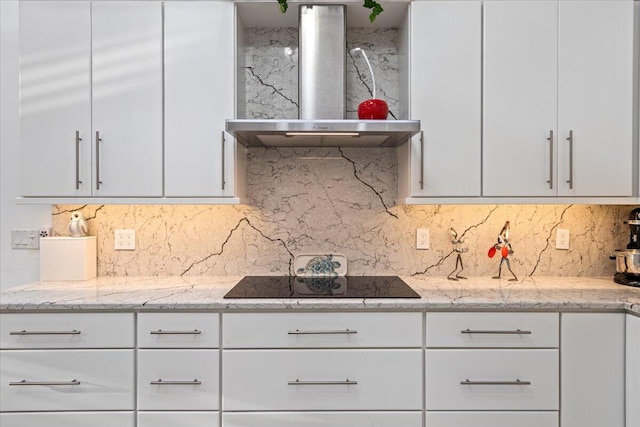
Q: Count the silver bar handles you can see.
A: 14